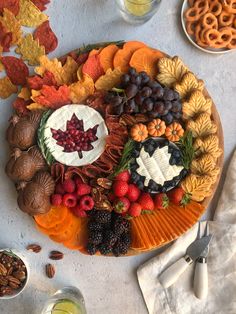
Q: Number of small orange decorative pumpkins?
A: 3